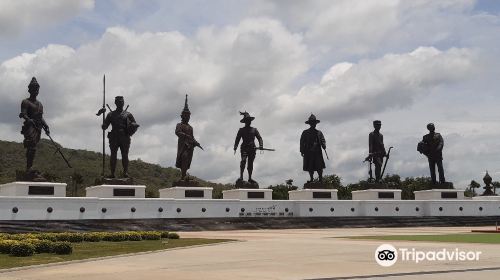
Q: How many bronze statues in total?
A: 7